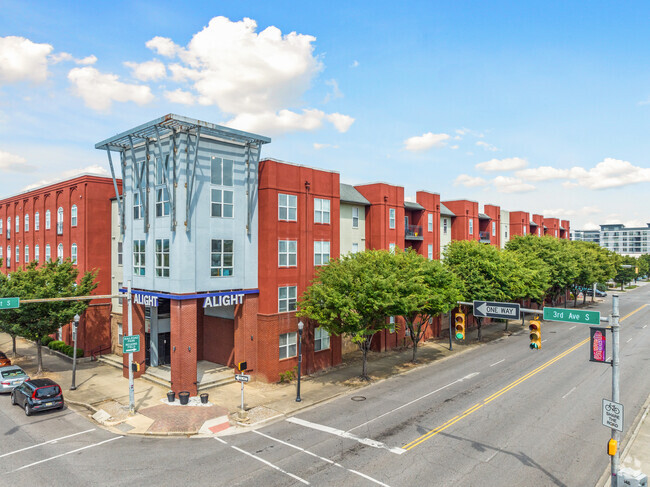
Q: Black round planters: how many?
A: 3